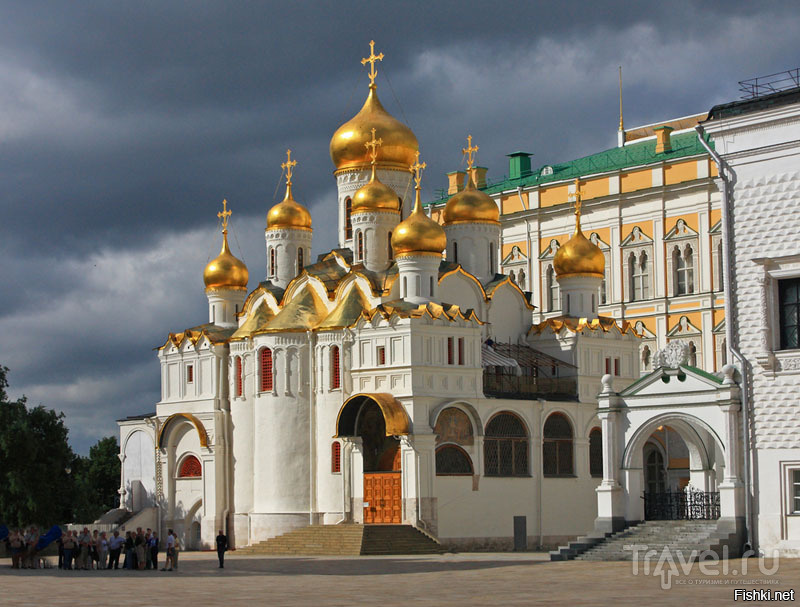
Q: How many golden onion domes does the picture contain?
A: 7